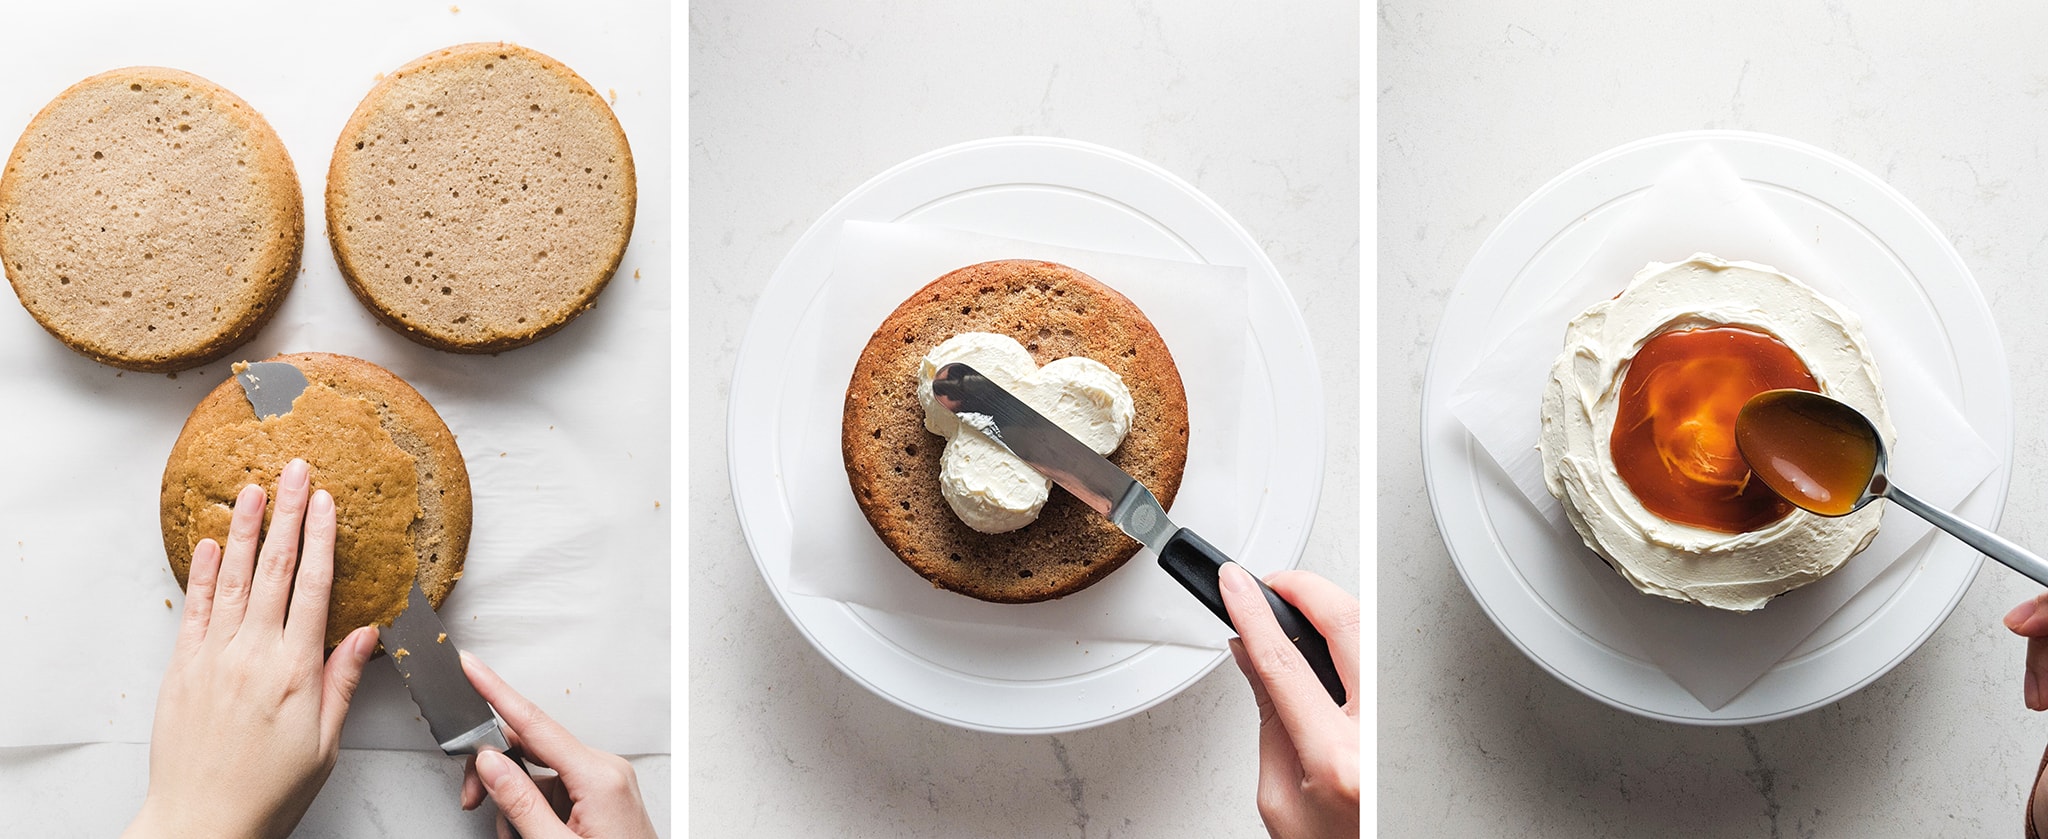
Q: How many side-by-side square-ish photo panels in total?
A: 3